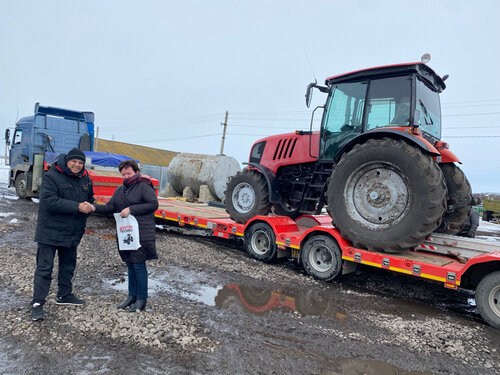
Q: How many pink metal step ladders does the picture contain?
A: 0